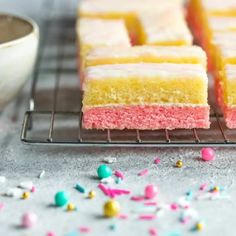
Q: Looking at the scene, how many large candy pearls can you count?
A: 6